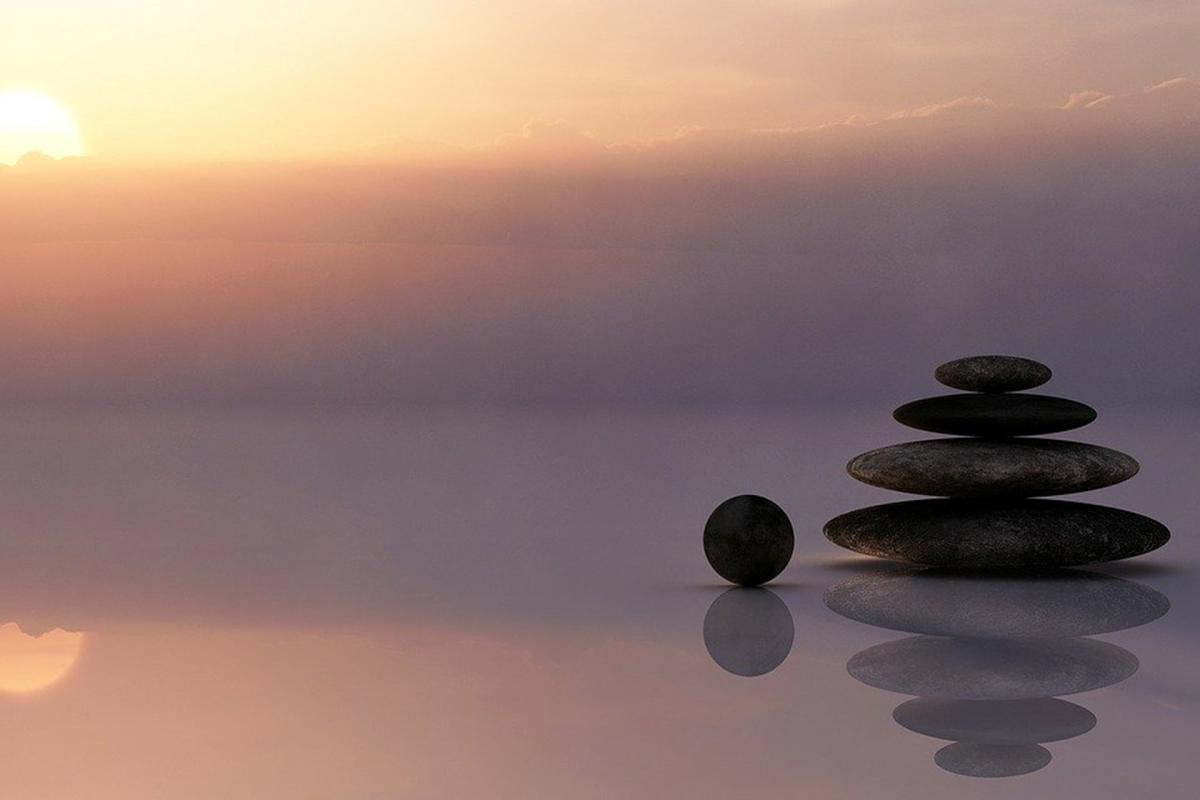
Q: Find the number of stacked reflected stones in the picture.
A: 4